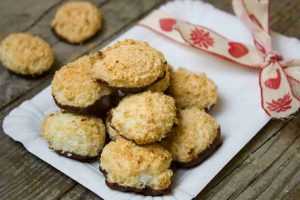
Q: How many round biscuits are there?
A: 10